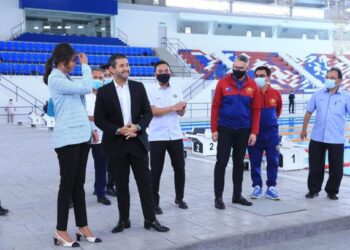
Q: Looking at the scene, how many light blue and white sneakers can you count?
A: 2